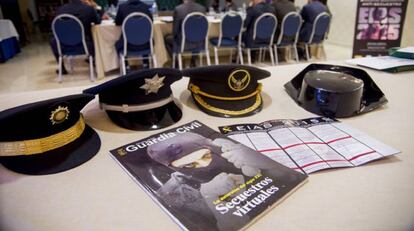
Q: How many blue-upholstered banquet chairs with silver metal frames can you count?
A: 7